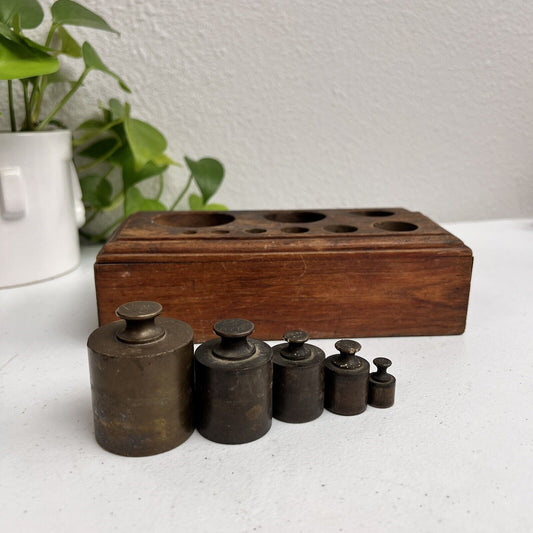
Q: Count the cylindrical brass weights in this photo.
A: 5